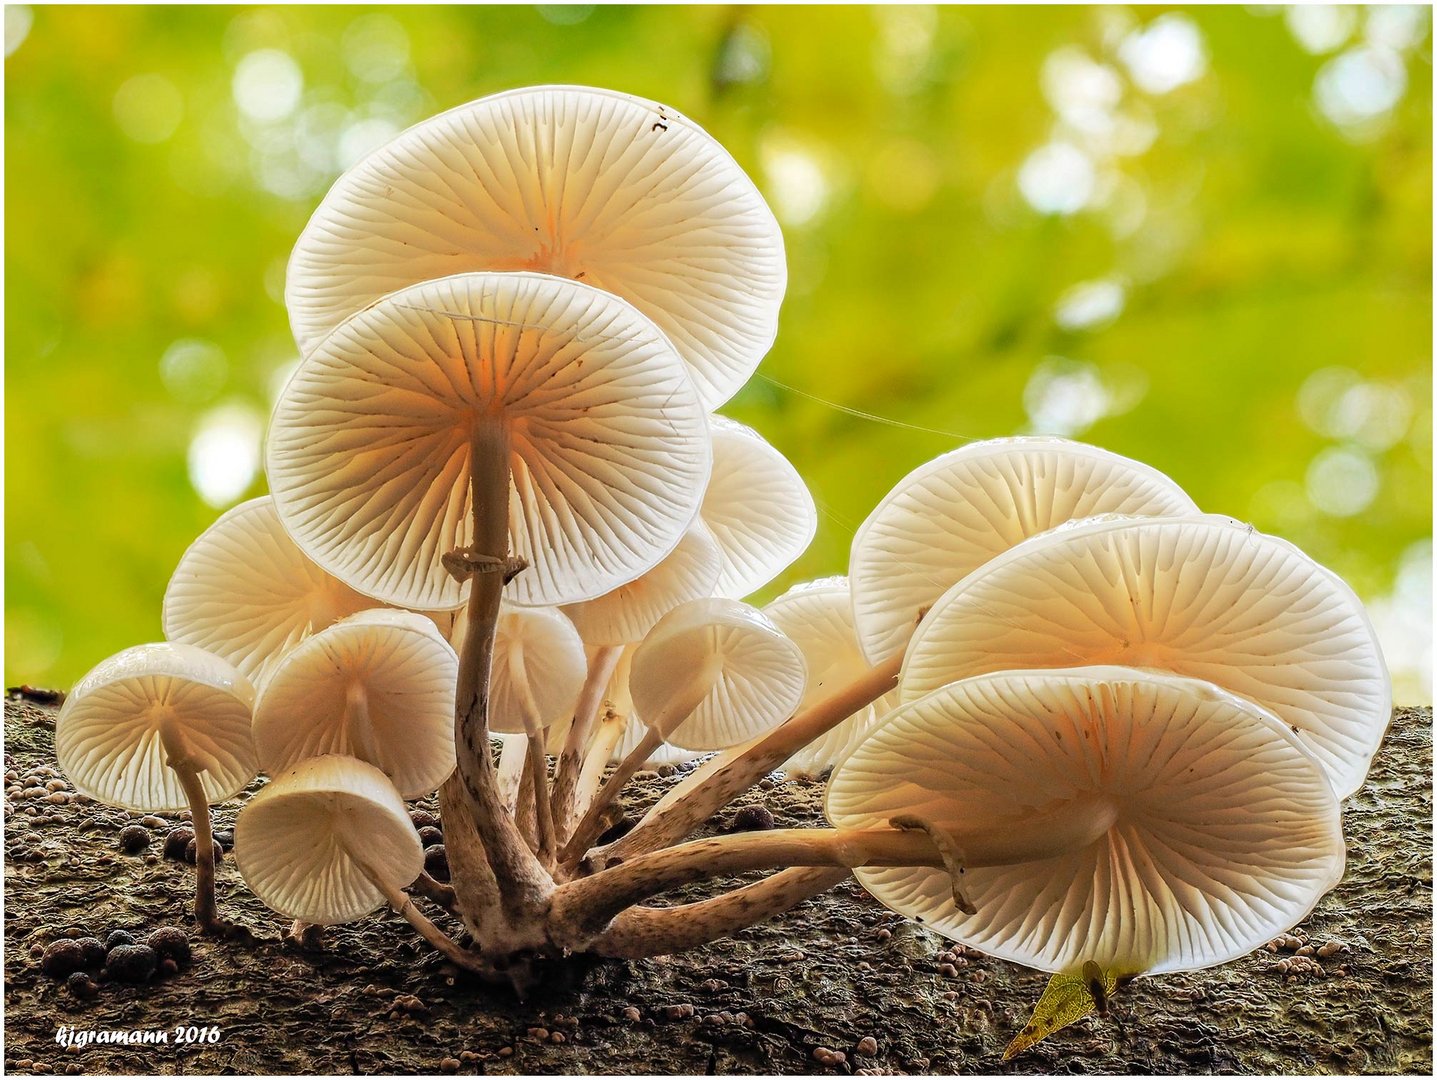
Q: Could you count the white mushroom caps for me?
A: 14